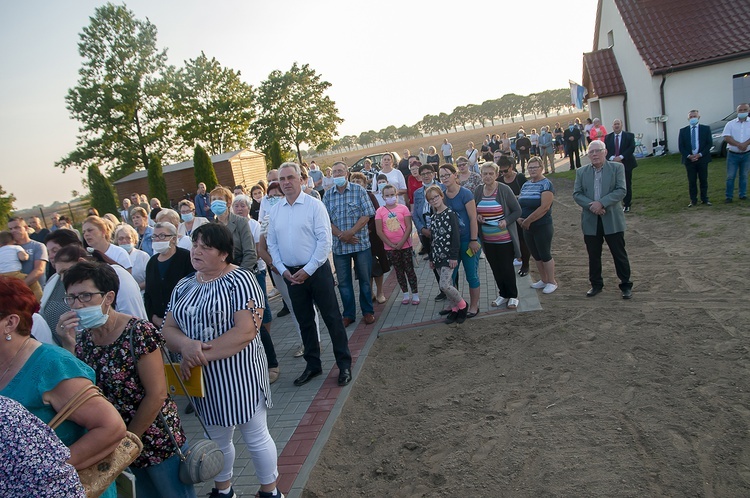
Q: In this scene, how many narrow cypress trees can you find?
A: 4